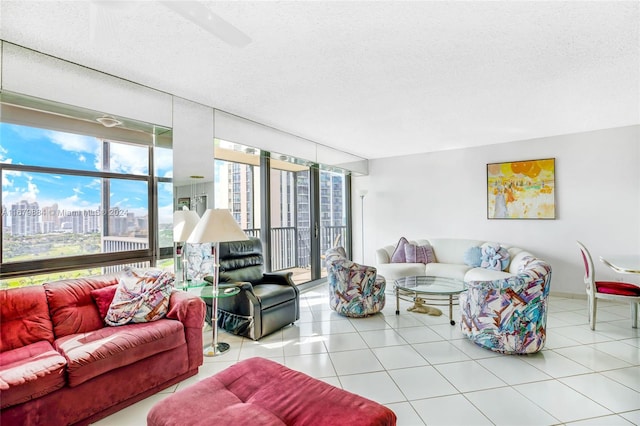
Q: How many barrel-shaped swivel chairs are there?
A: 2